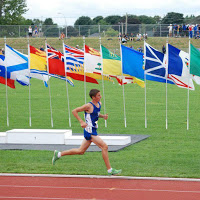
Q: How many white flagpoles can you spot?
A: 10